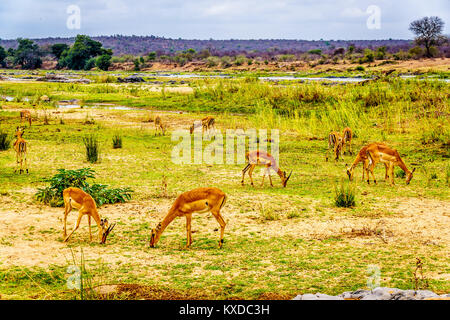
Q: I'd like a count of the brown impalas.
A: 11